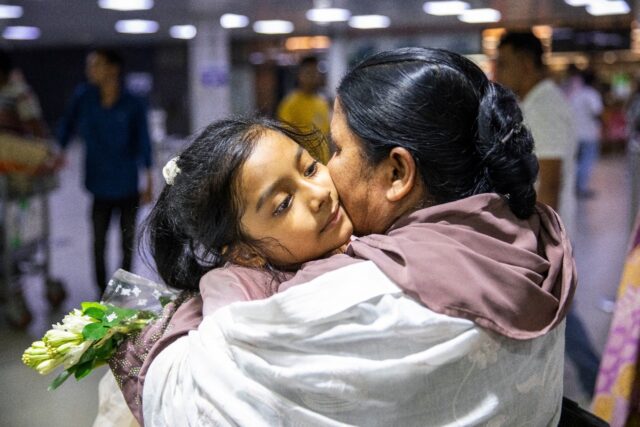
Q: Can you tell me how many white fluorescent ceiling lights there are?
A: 13